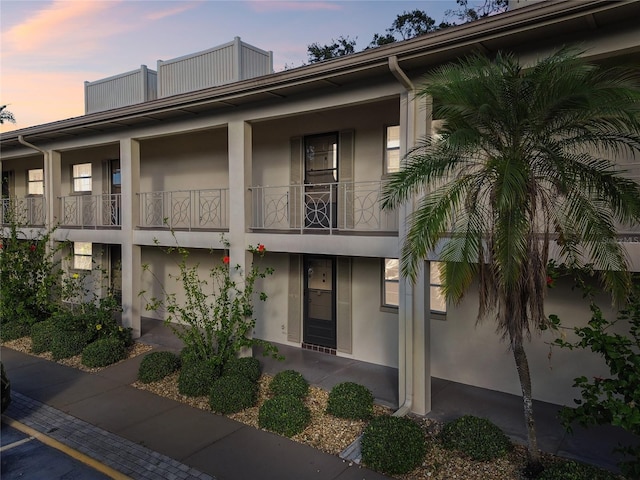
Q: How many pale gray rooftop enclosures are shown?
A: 2